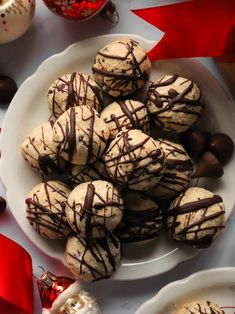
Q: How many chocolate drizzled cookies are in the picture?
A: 15